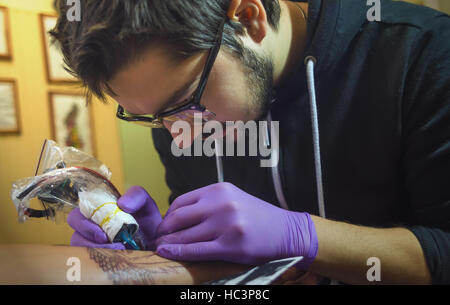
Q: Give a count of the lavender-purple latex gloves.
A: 2